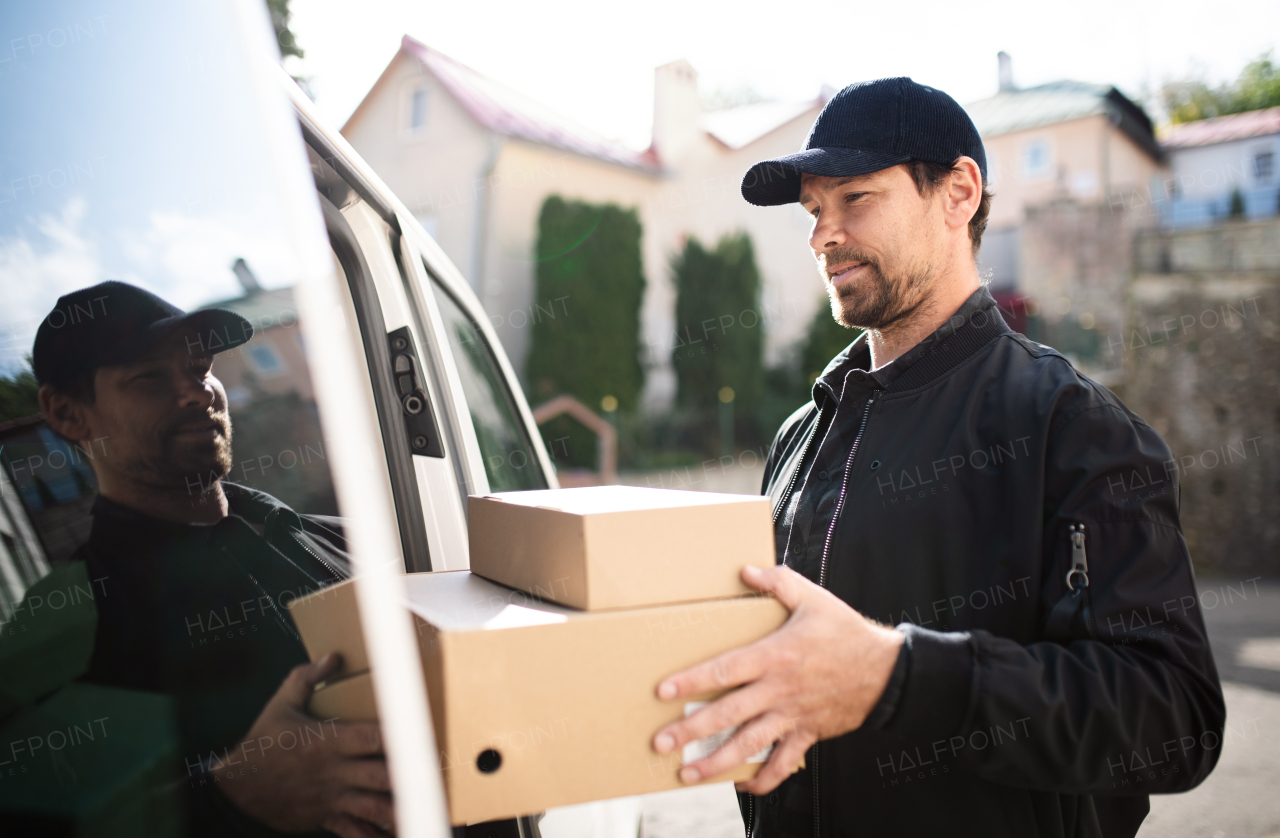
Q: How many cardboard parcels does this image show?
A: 2